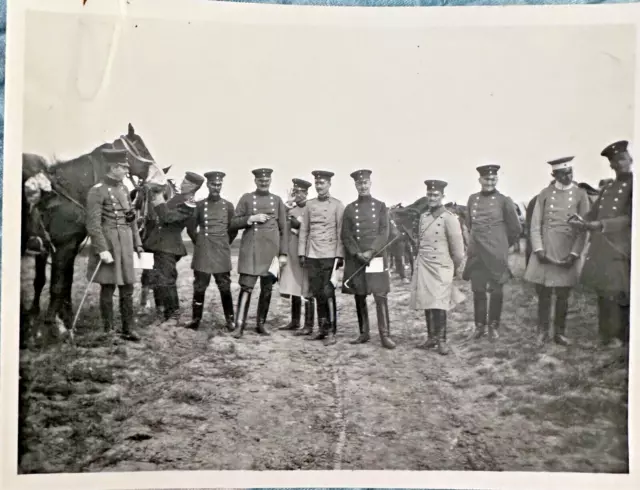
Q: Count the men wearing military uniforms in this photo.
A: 11